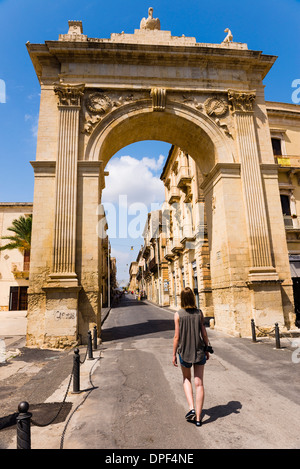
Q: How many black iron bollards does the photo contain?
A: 6